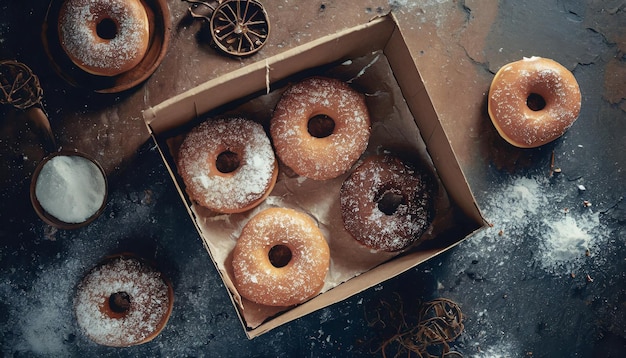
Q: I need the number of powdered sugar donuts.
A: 7